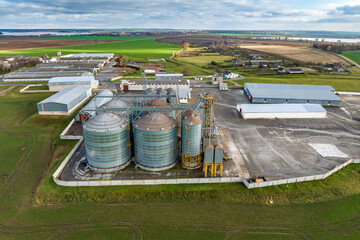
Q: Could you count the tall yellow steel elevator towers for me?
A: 1